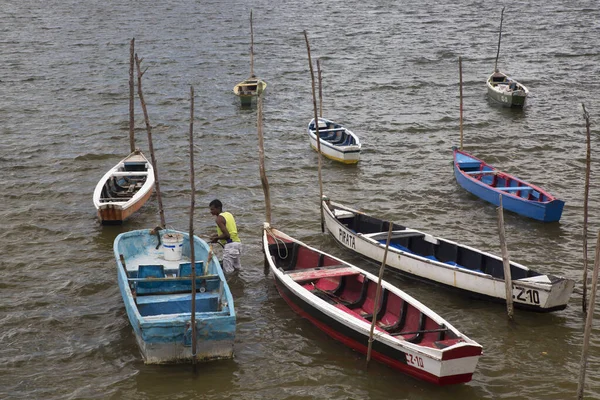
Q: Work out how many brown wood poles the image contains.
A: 13